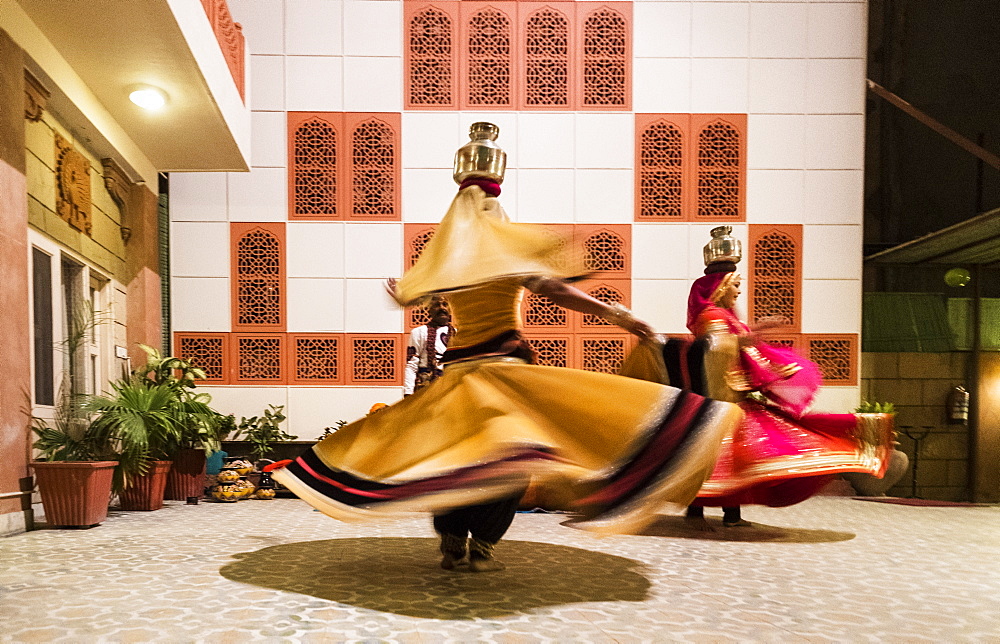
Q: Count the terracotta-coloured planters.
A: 3